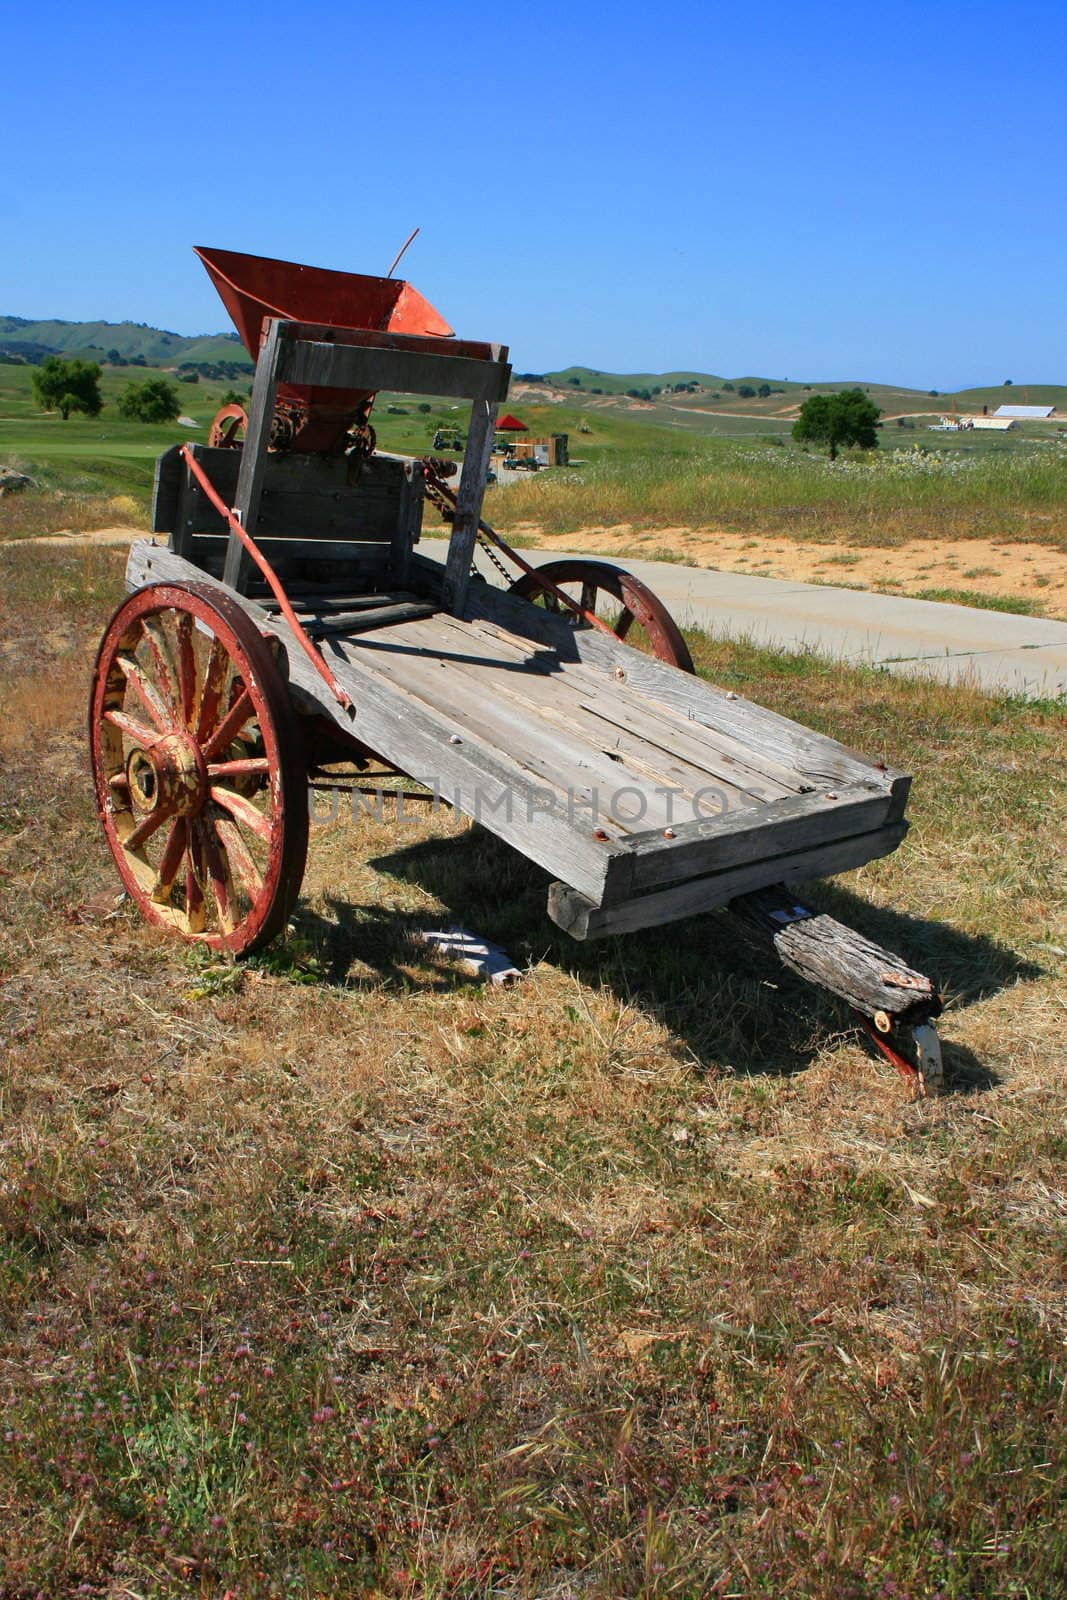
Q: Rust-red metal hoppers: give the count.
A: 1